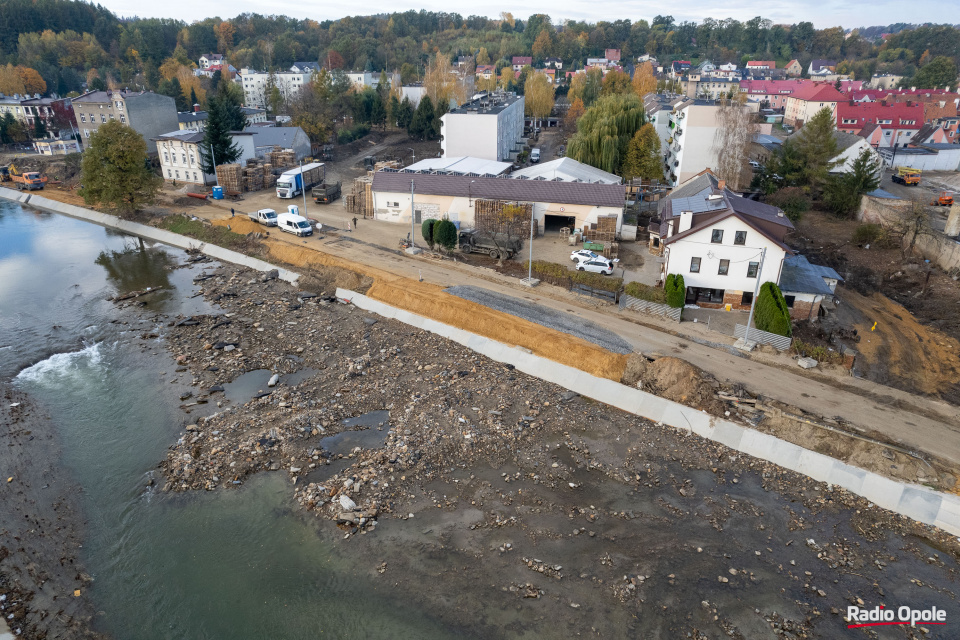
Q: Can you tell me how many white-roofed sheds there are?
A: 2